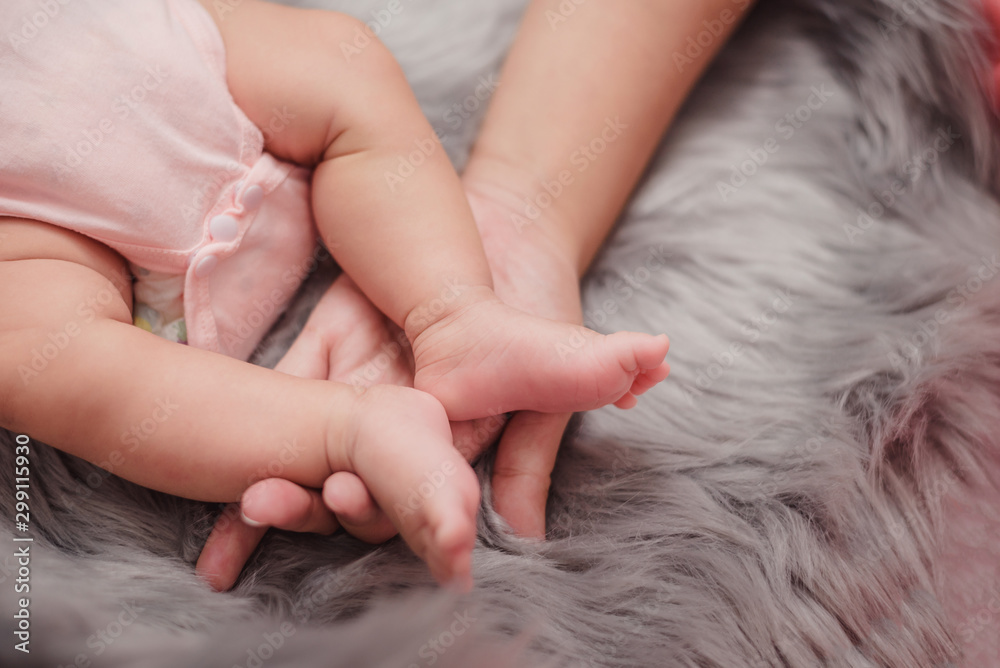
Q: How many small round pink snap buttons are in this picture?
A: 3